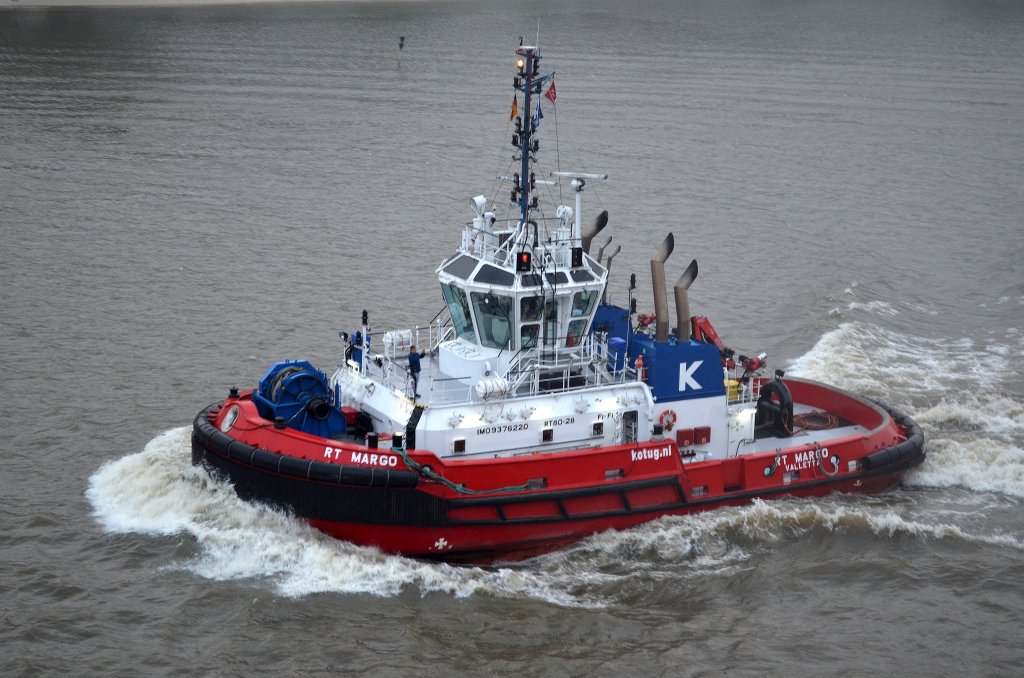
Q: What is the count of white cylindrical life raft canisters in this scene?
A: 2